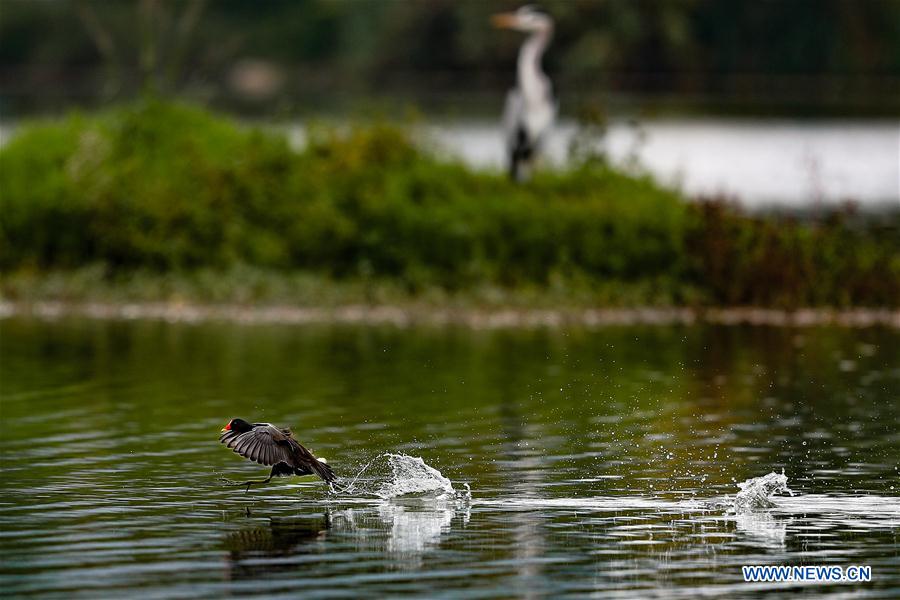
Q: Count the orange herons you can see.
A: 0